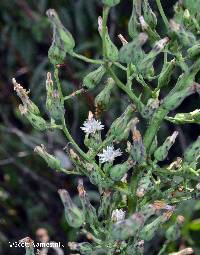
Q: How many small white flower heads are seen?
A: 3